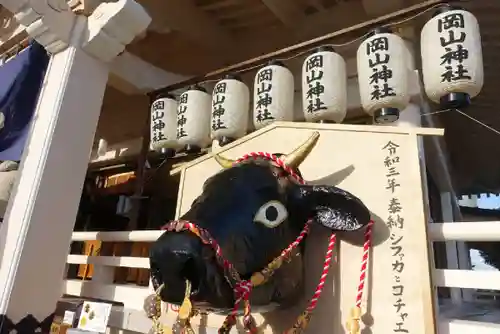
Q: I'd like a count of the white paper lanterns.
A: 7